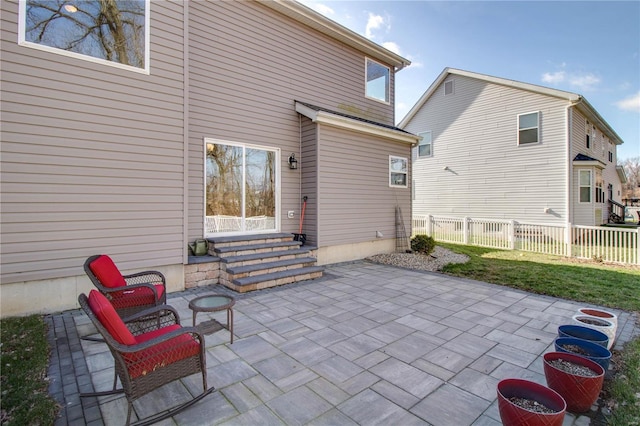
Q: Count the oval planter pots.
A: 6